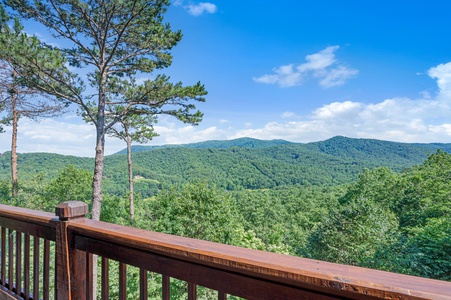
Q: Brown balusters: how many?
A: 13